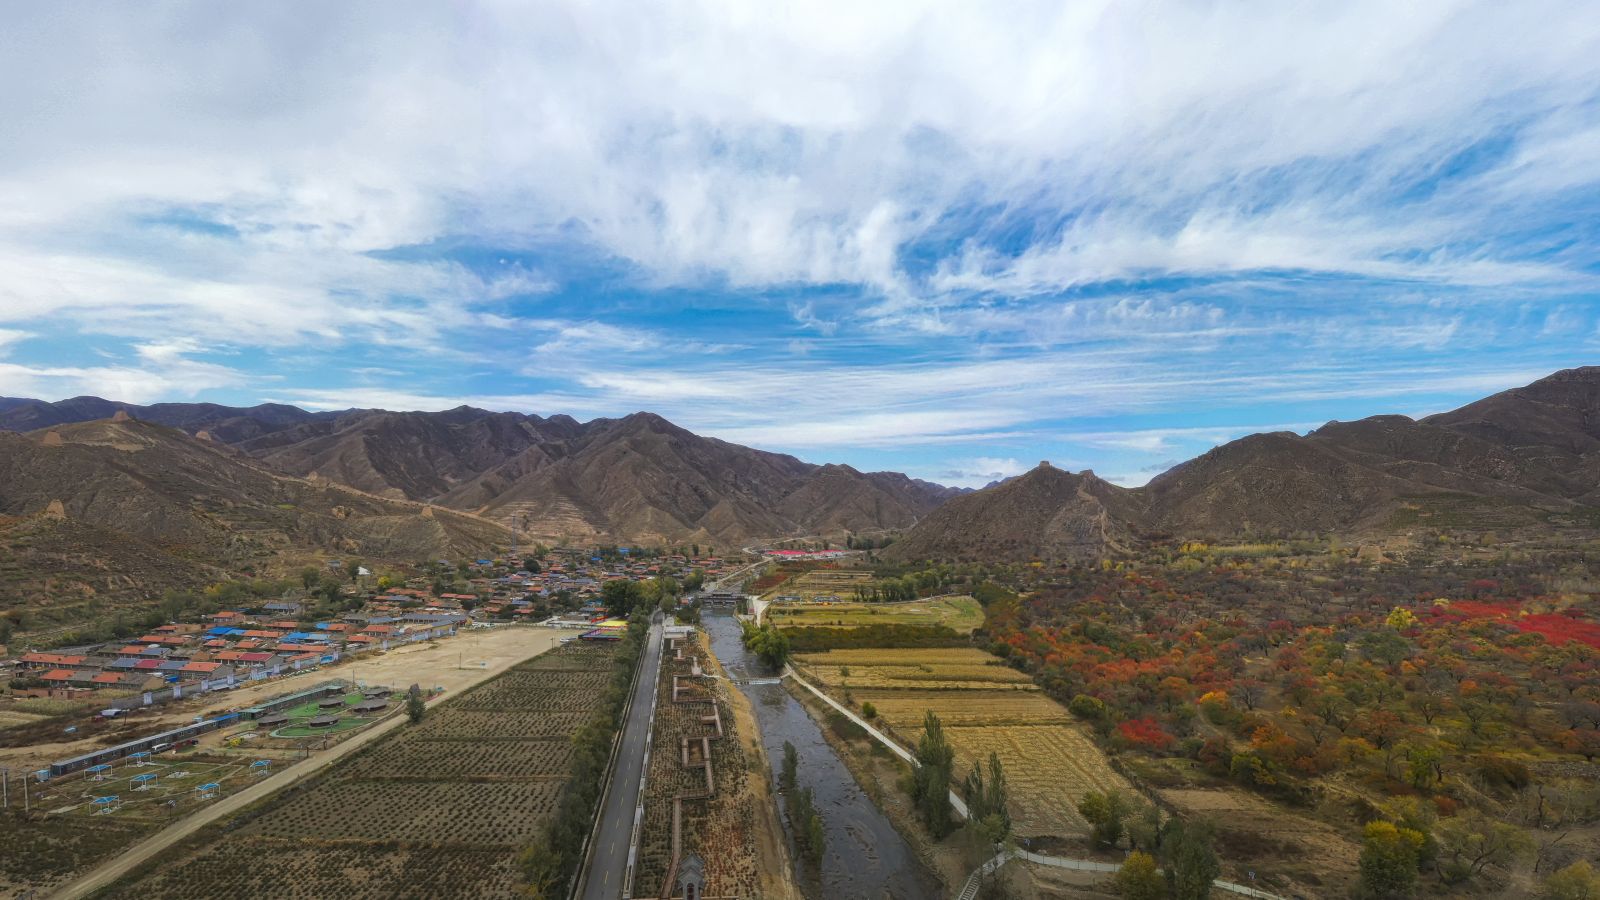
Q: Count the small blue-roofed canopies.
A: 6